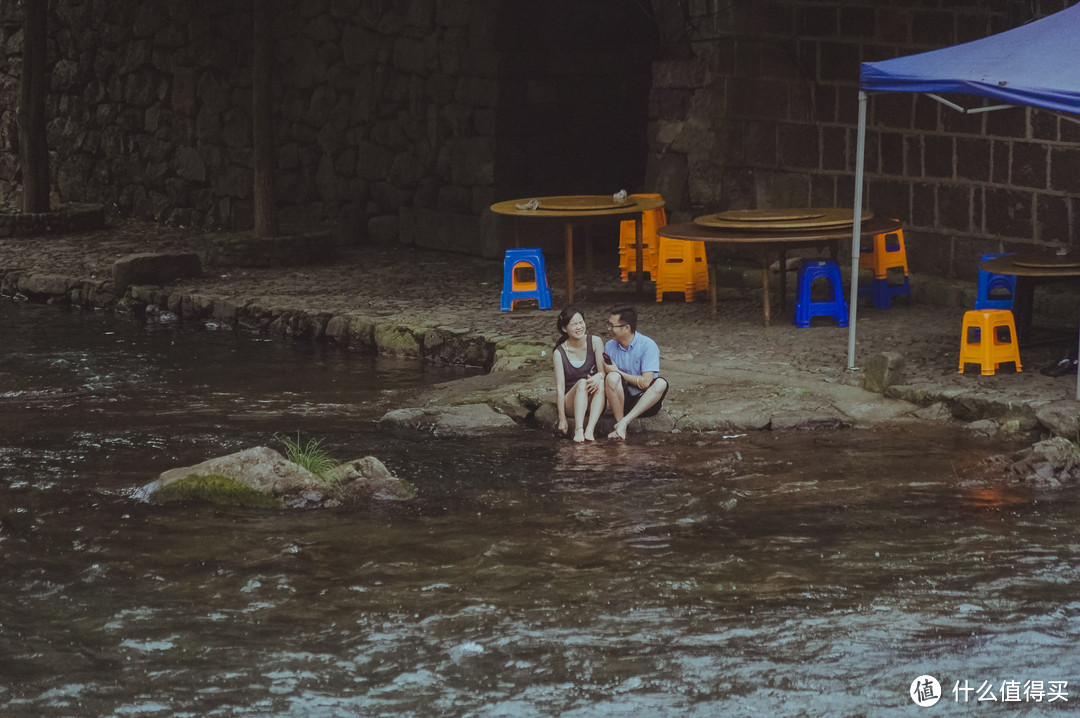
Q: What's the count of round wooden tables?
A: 3